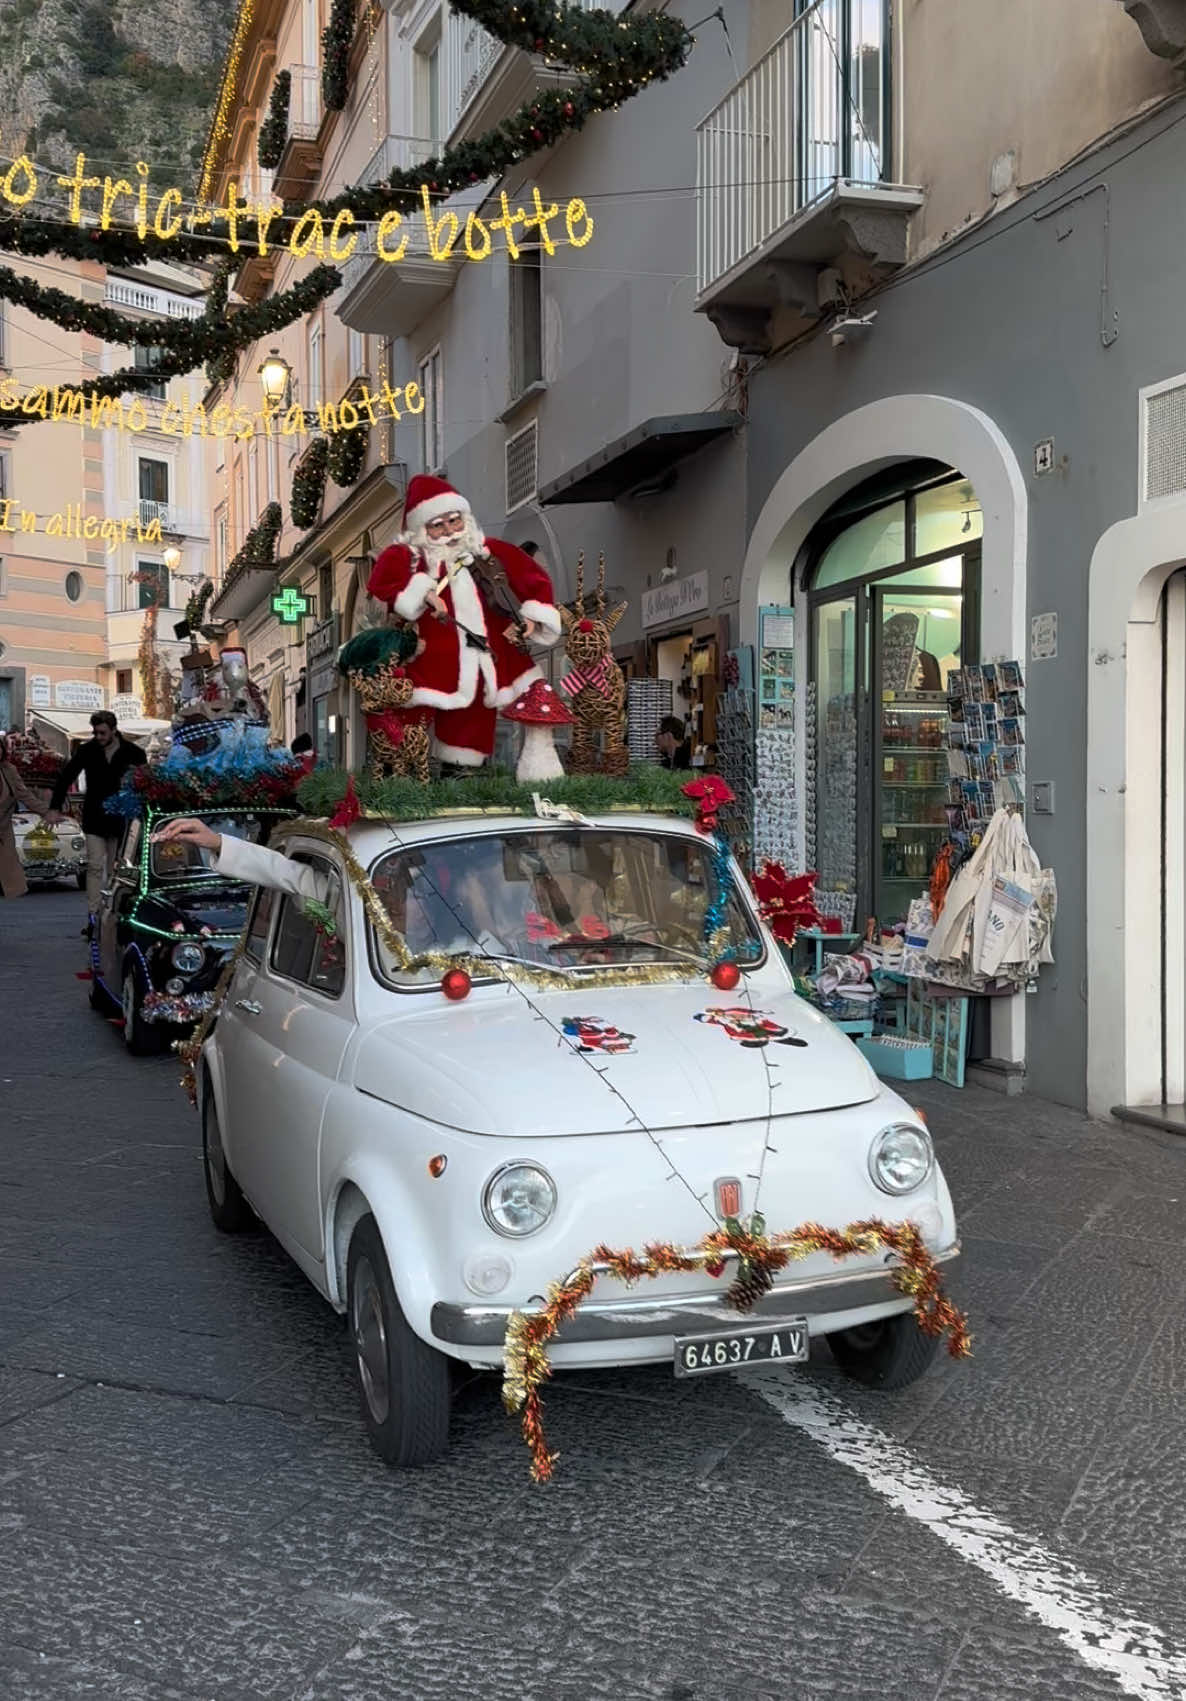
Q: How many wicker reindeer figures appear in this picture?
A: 2